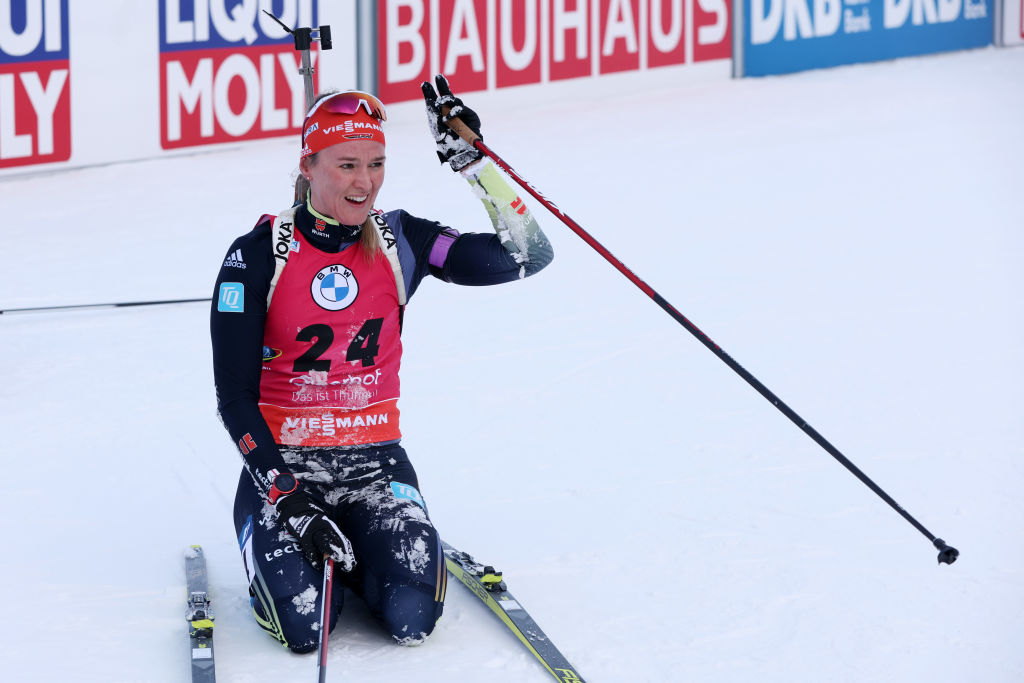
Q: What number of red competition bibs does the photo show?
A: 1